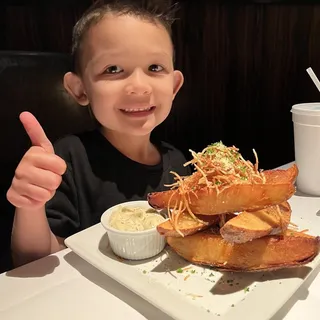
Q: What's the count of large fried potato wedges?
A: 4